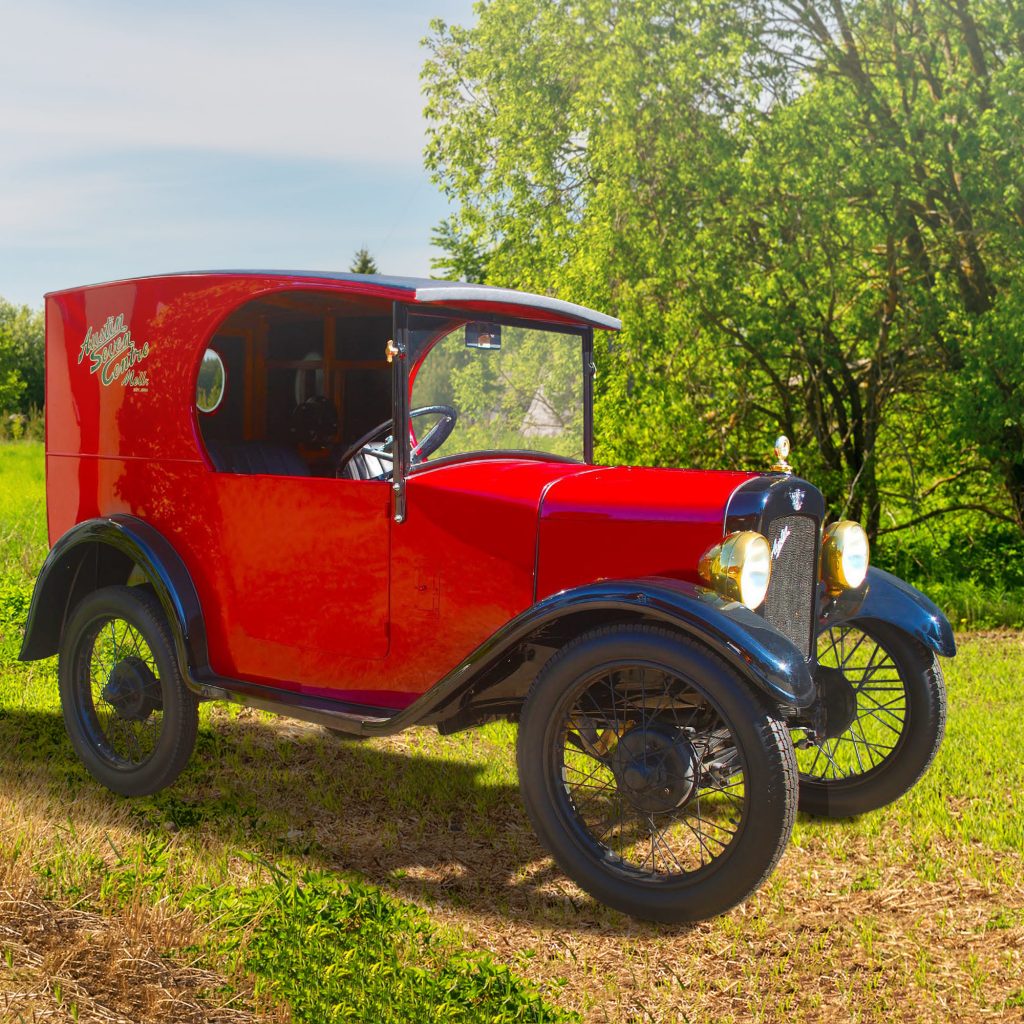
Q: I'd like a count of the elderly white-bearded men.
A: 0